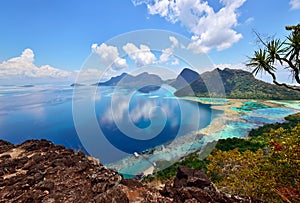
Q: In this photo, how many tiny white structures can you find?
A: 2